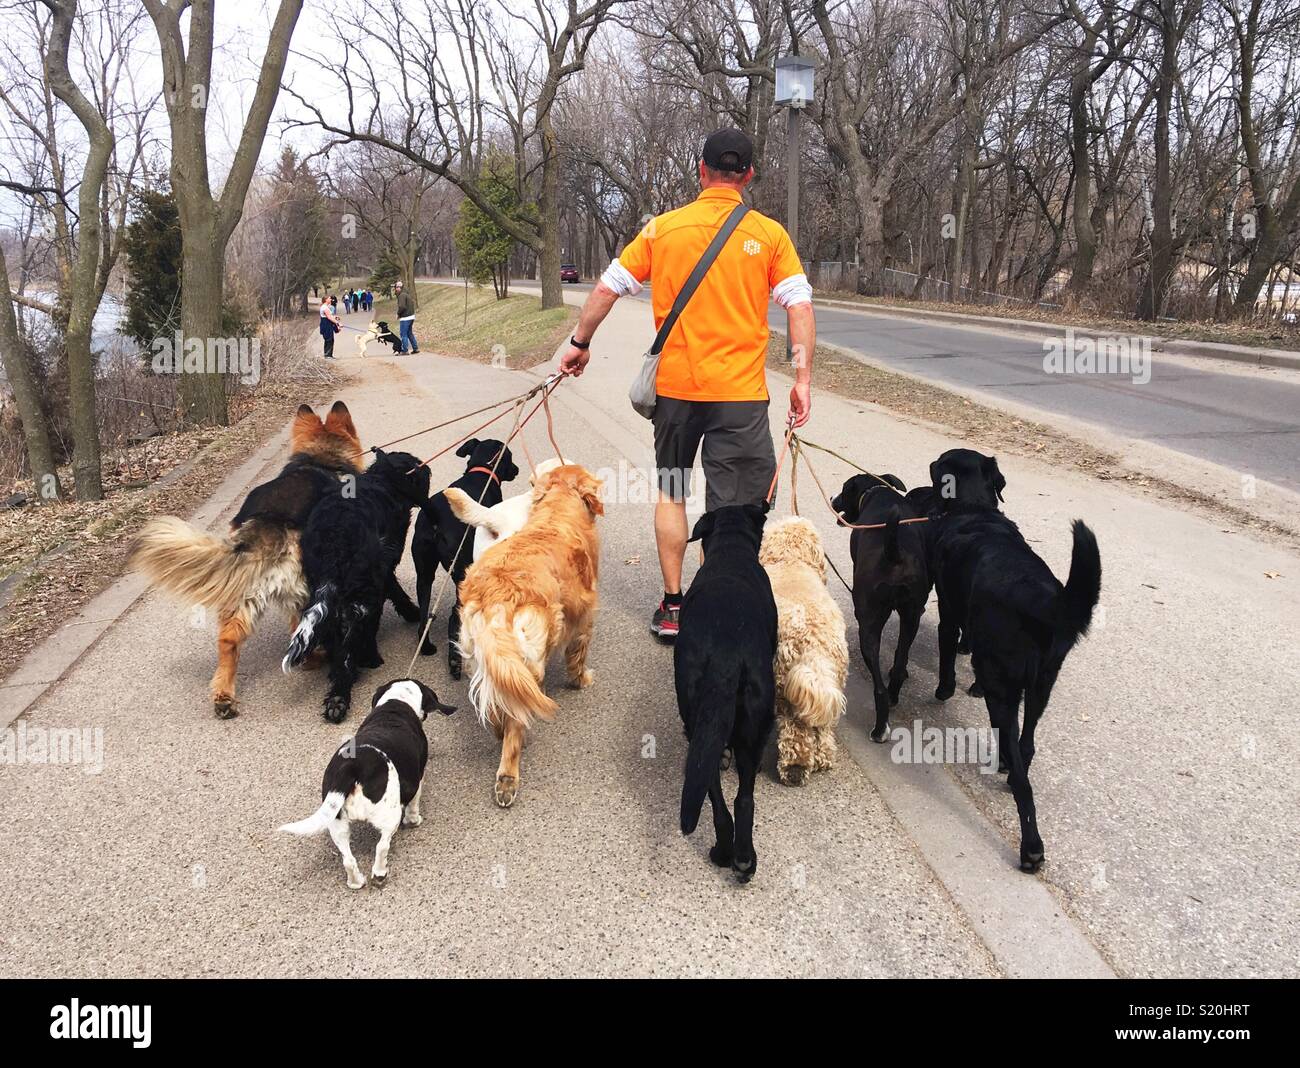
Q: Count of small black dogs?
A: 1